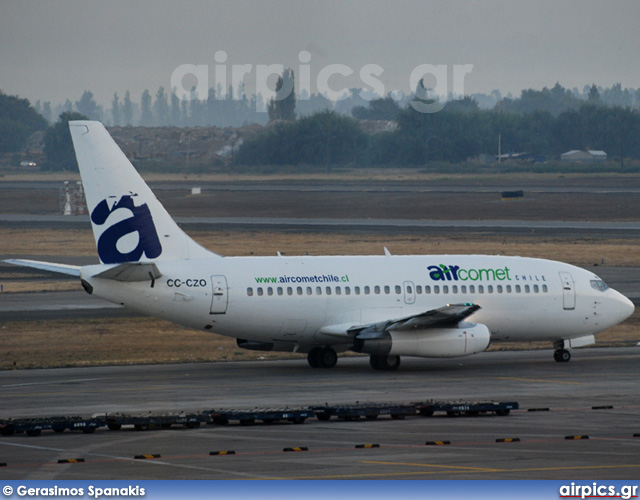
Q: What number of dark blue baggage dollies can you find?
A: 5